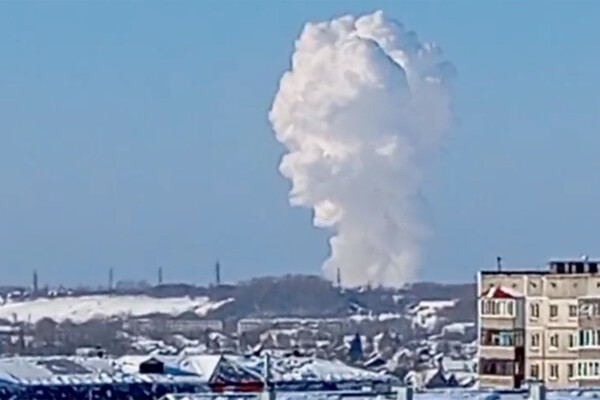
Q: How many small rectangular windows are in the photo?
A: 9